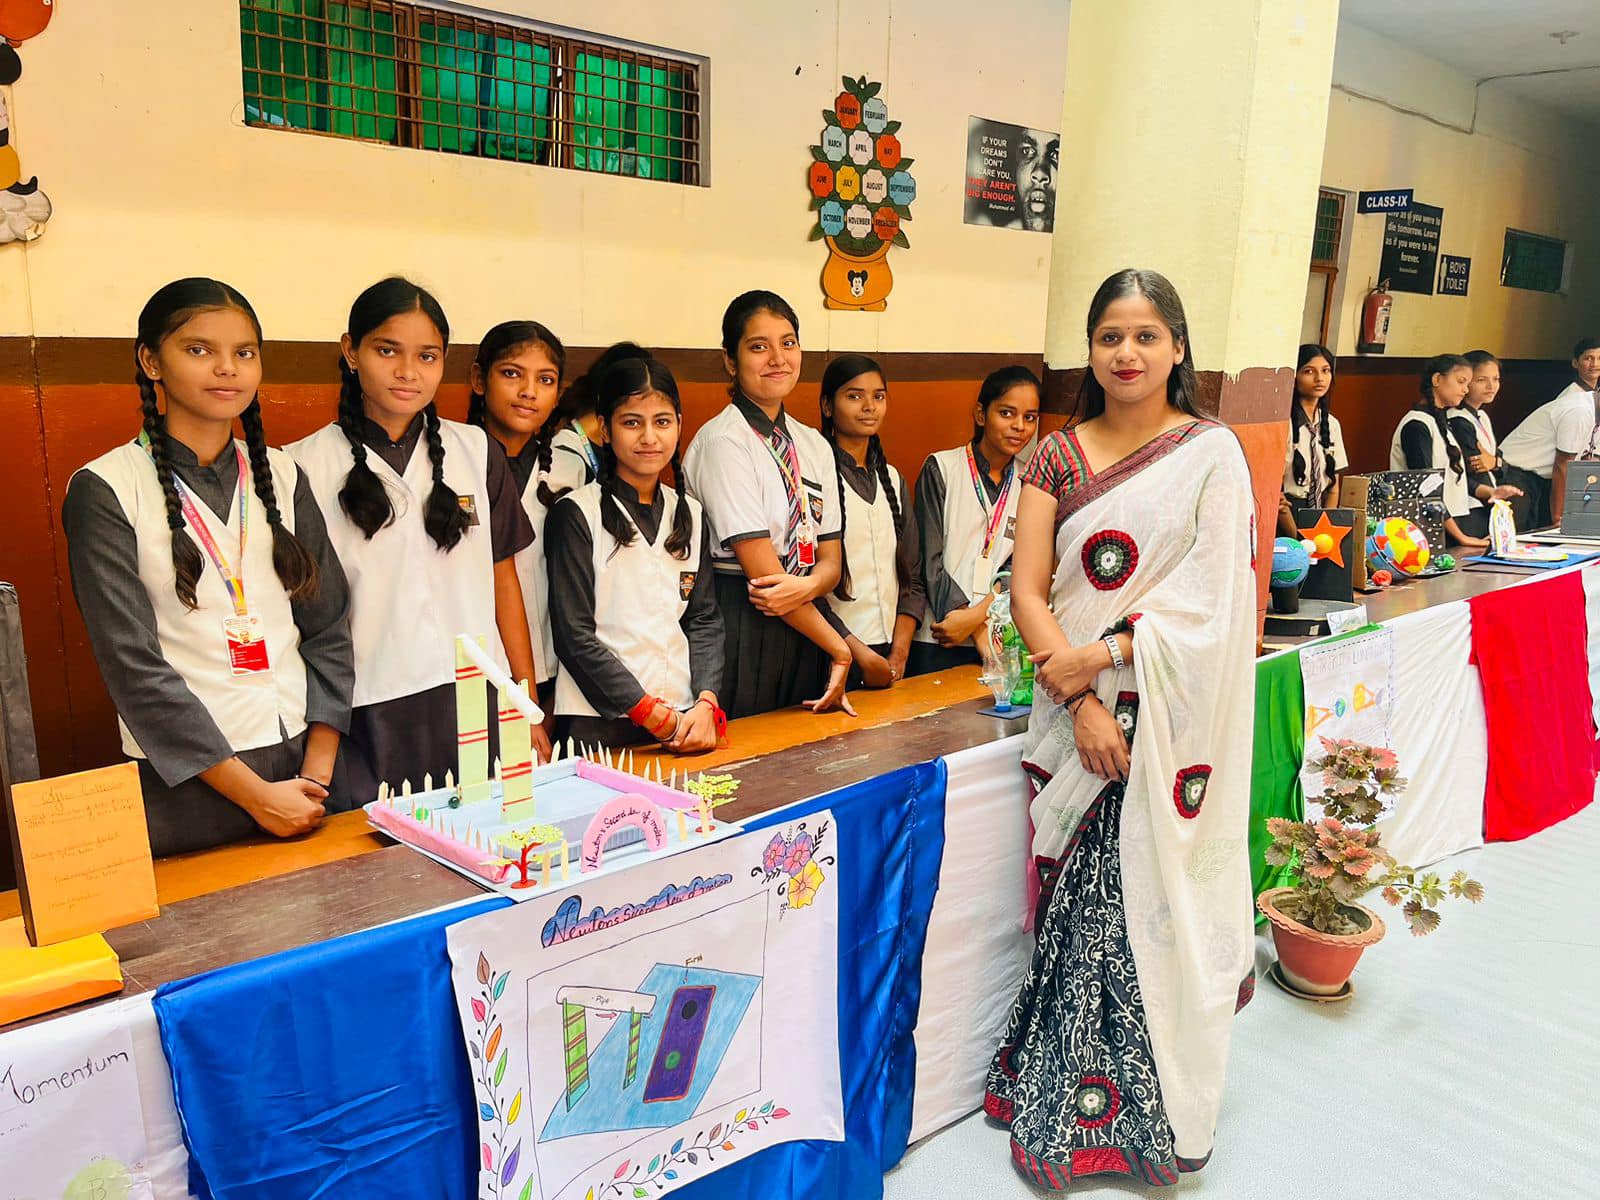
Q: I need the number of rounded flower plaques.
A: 12